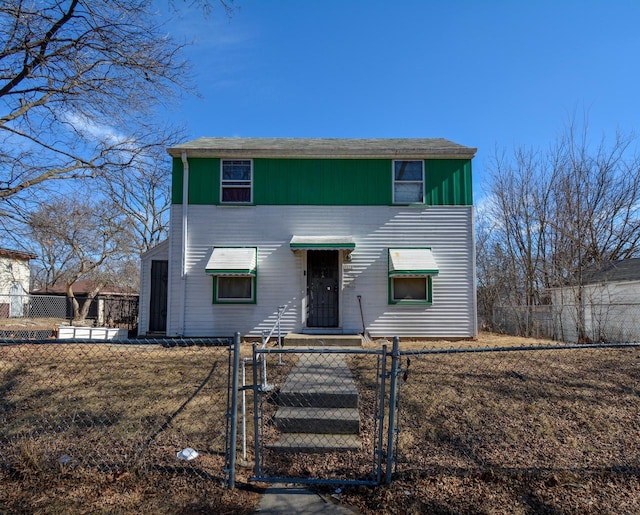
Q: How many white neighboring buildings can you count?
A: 2